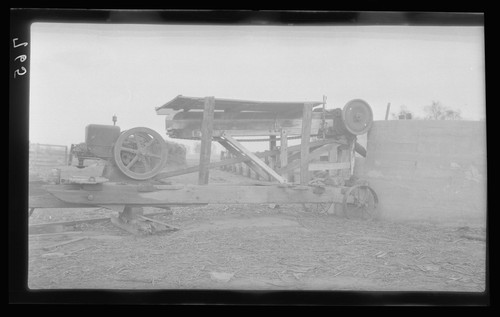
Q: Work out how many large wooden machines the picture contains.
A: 1